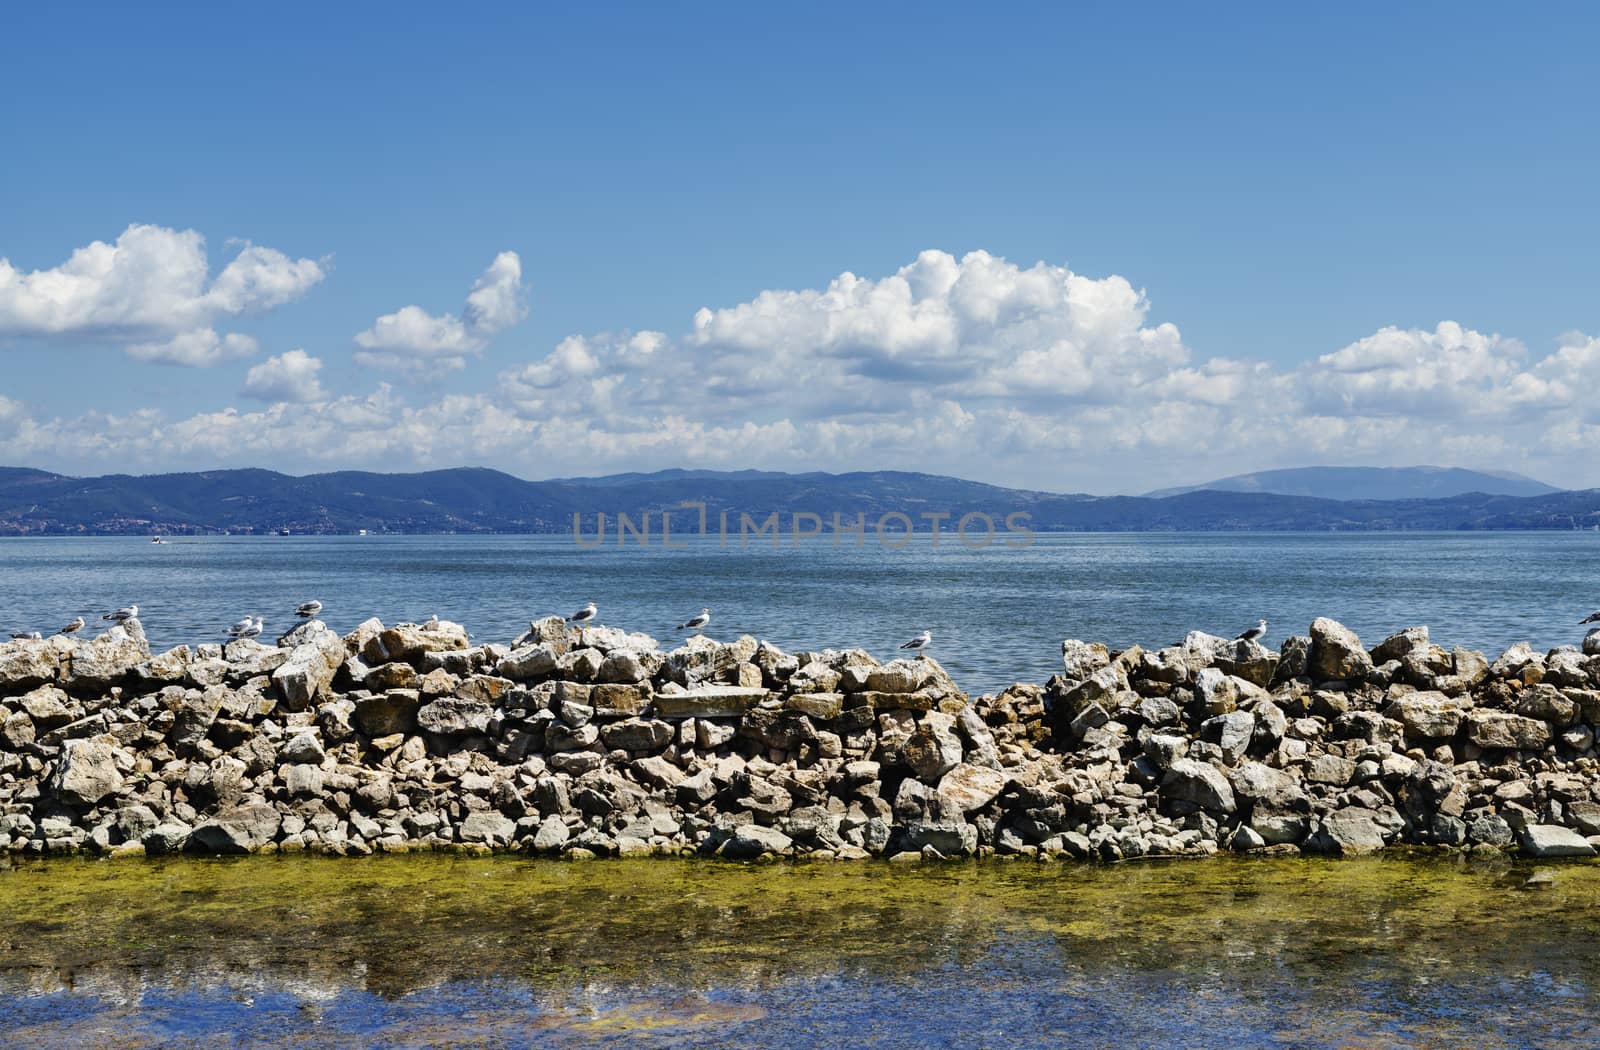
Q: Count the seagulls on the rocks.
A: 12